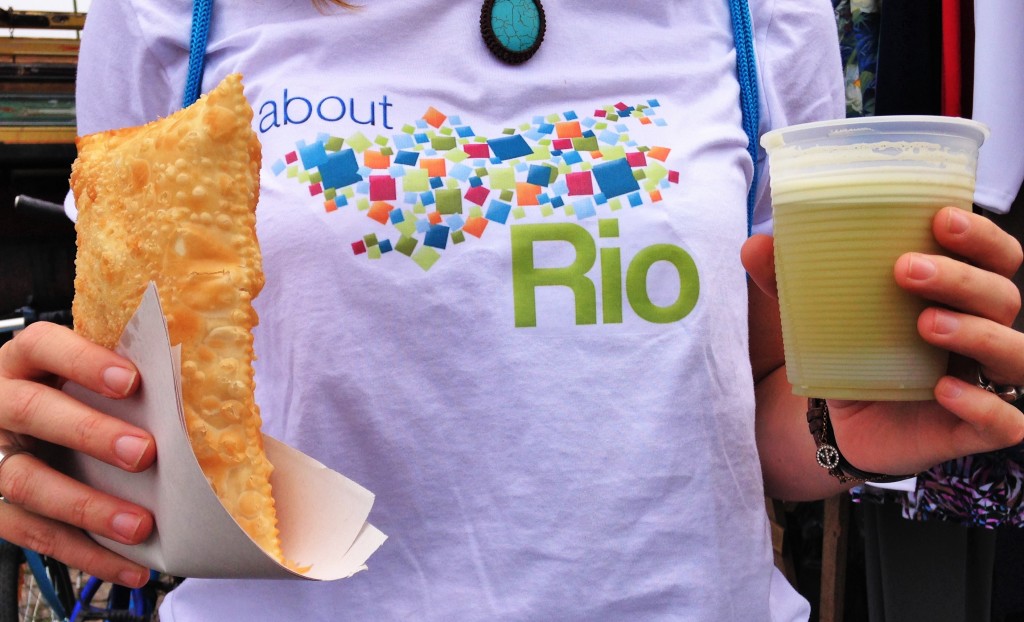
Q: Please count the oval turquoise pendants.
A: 1